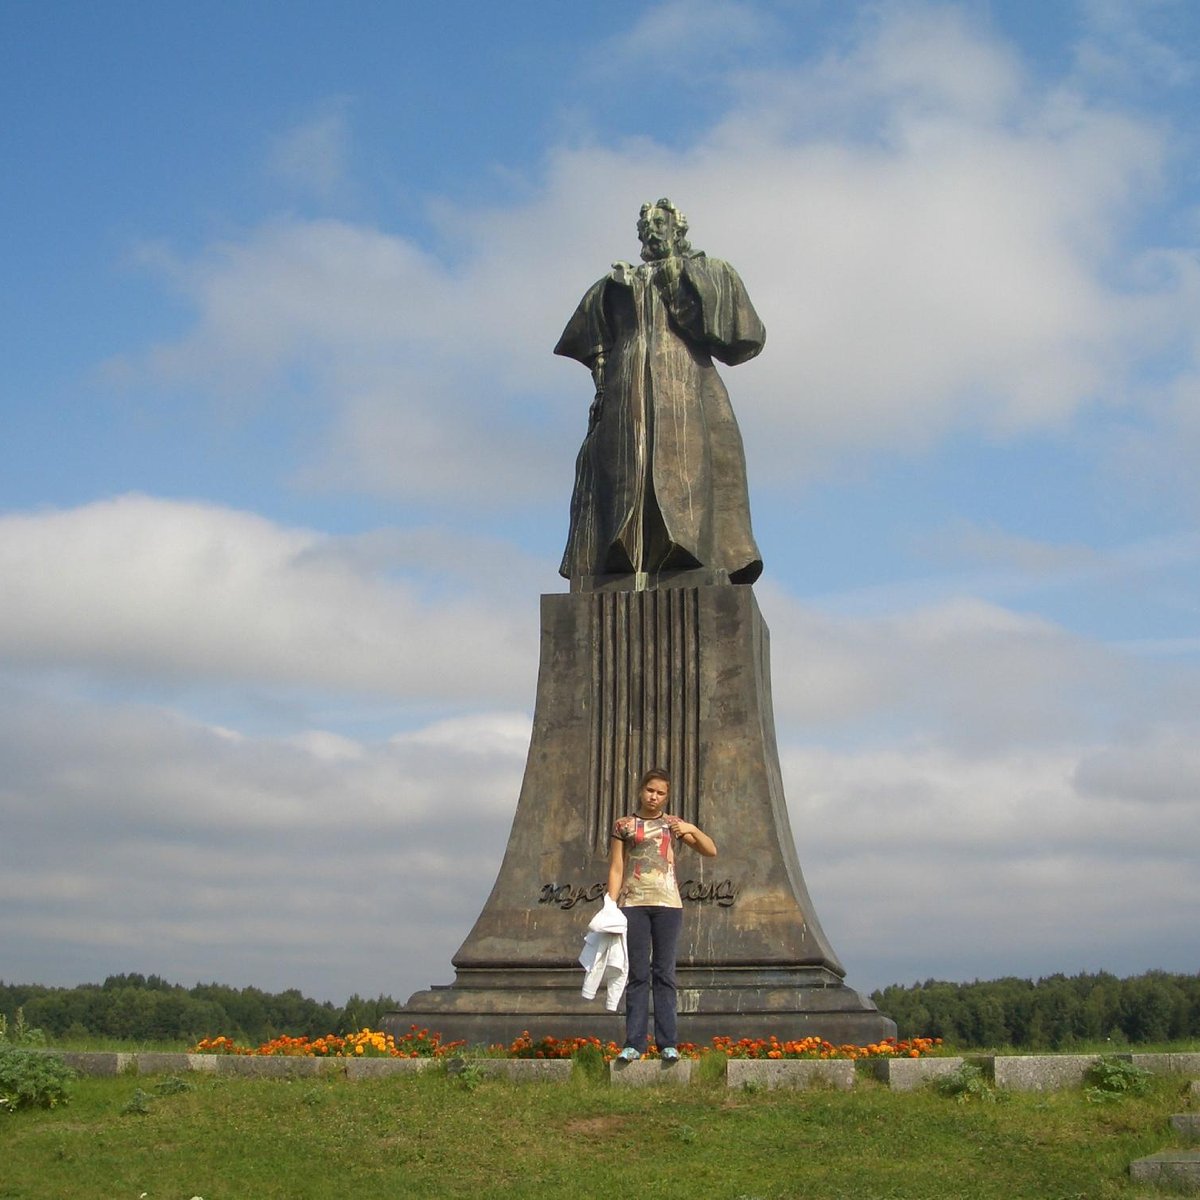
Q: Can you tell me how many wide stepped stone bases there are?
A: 1